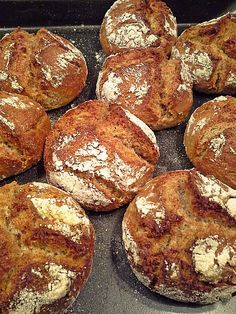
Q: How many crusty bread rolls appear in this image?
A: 9